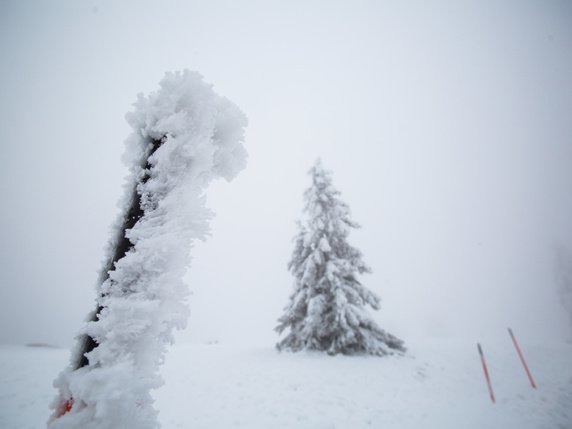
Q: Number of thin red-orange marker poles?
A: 2